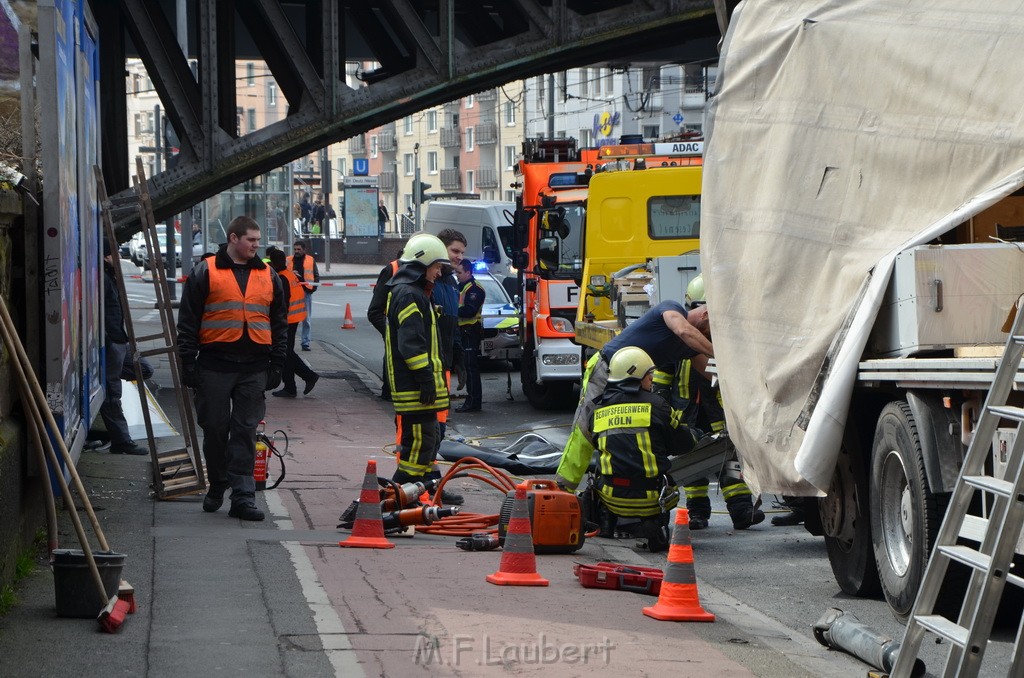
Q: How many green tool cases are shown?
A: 0